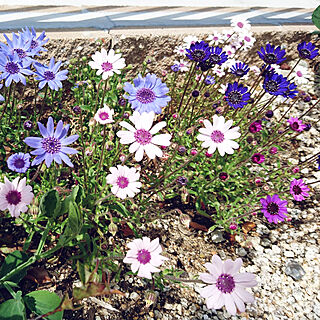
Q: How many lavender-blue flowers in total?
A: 7